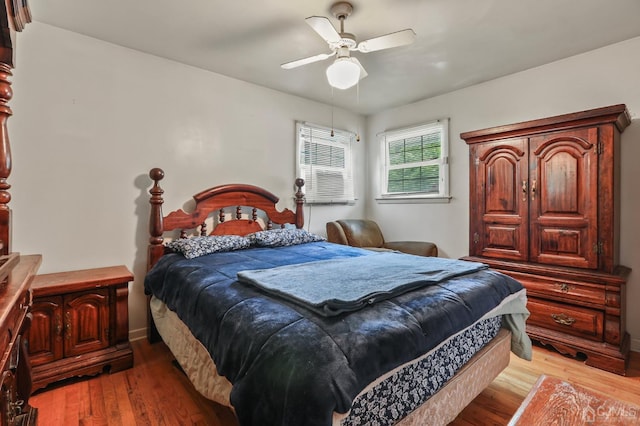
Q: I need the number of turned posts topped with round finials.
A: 2